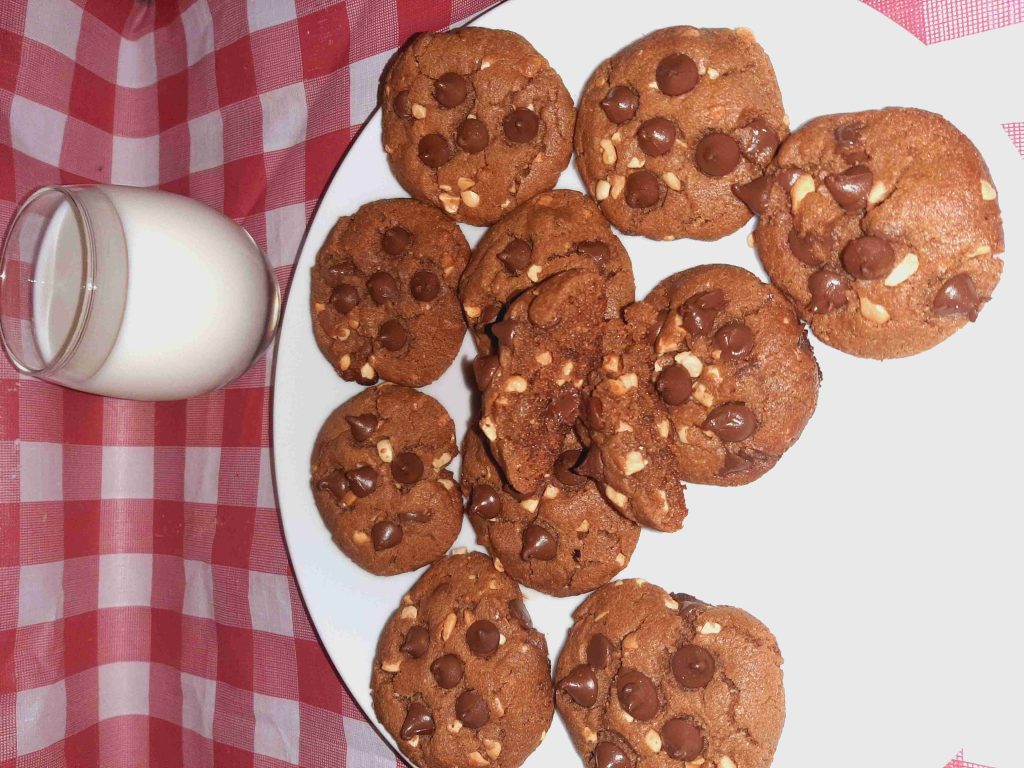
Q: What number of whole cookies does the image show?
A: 10